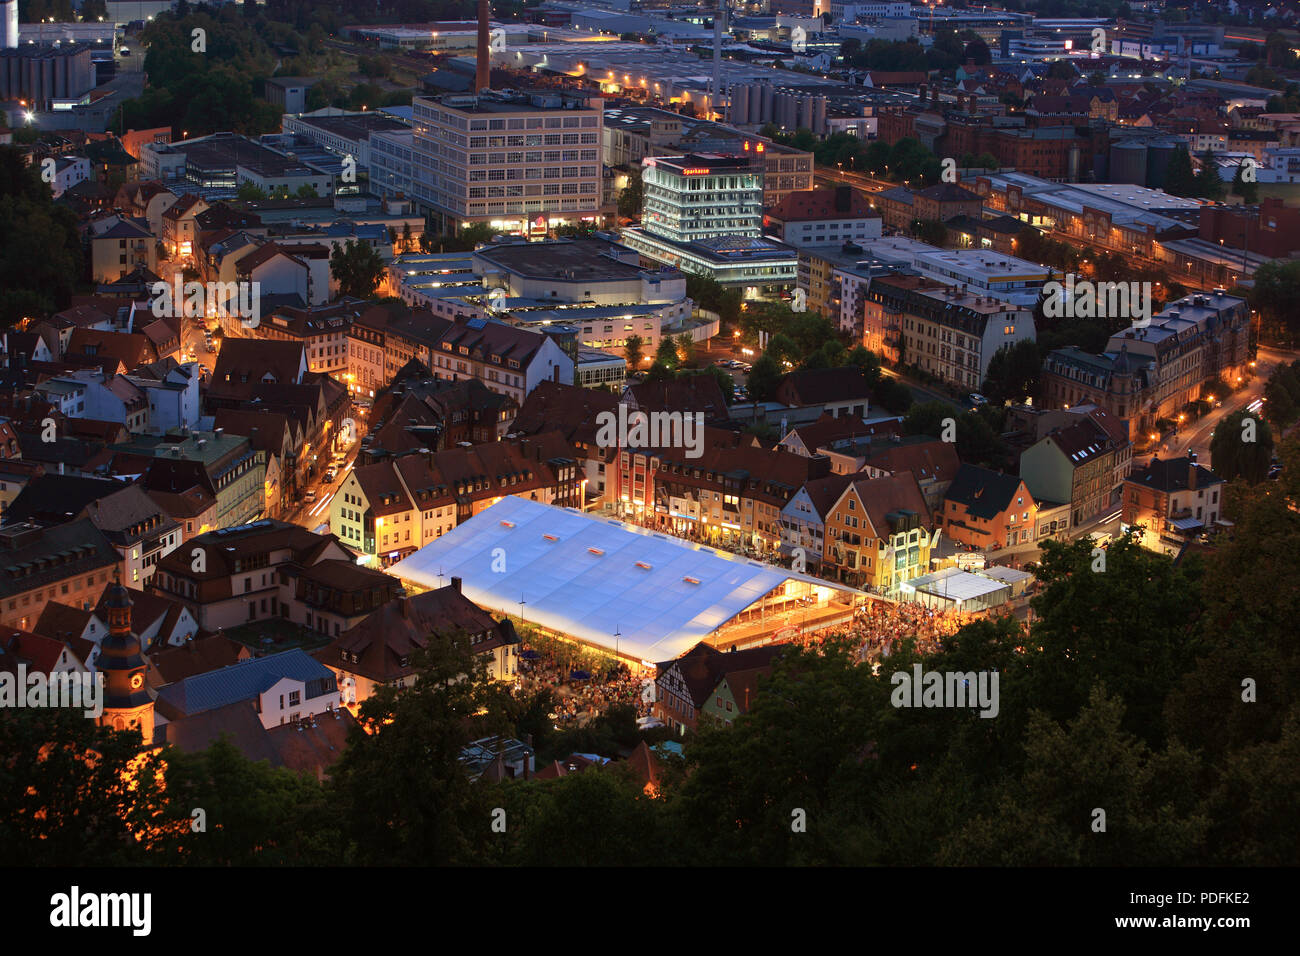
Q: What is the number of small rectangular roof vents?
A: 5